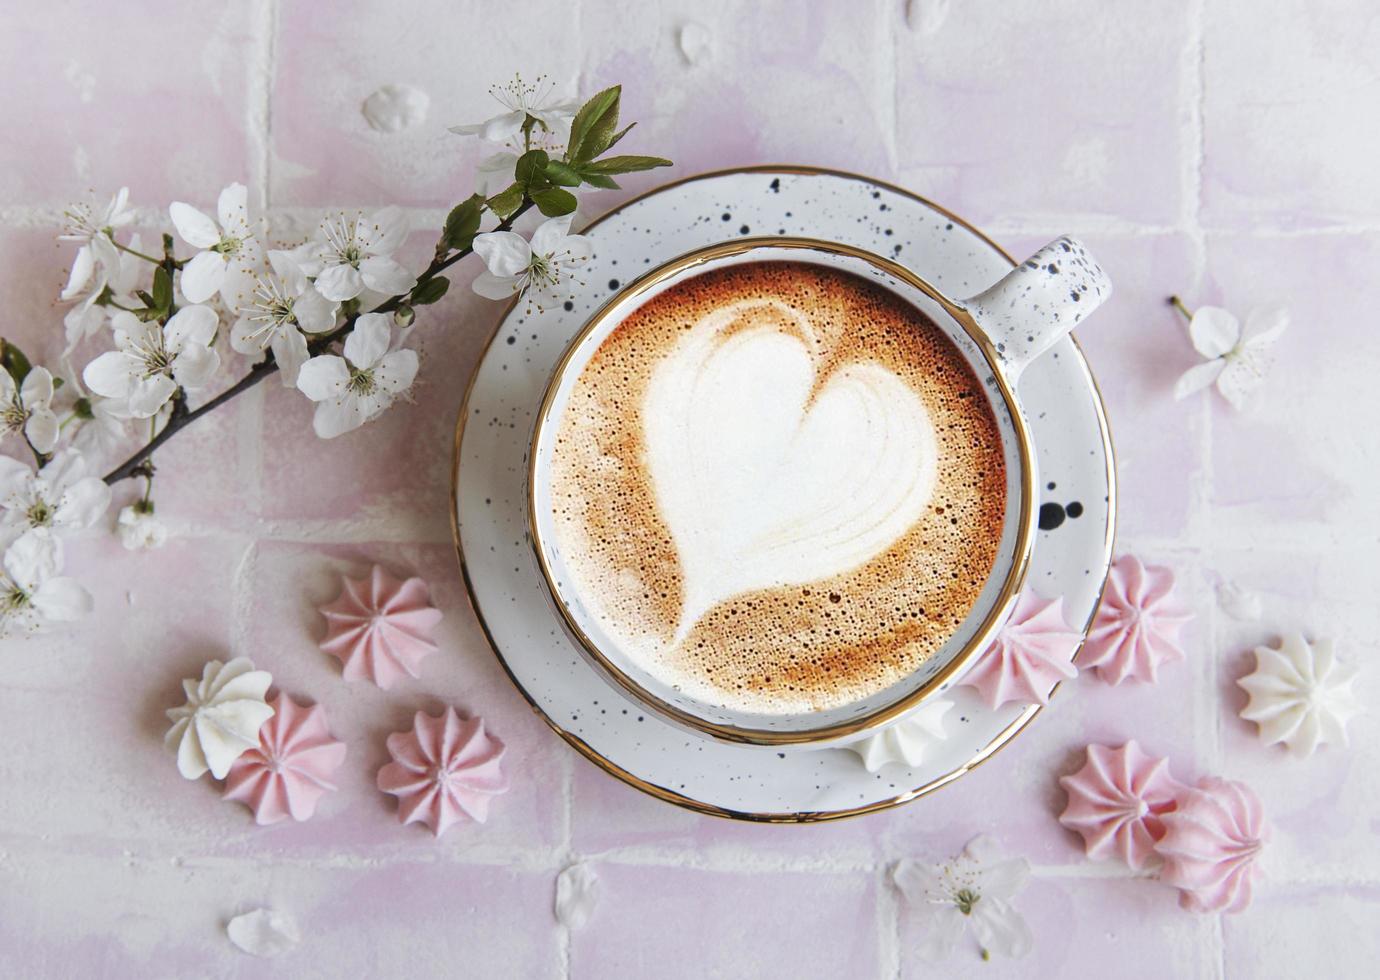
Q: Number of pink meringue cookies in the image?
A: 7